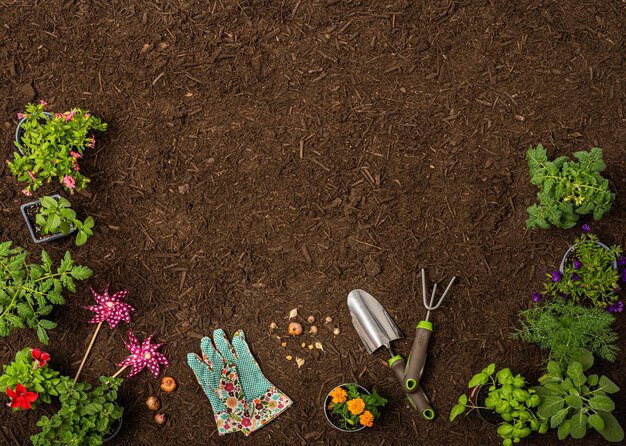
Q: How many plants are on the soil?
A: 11